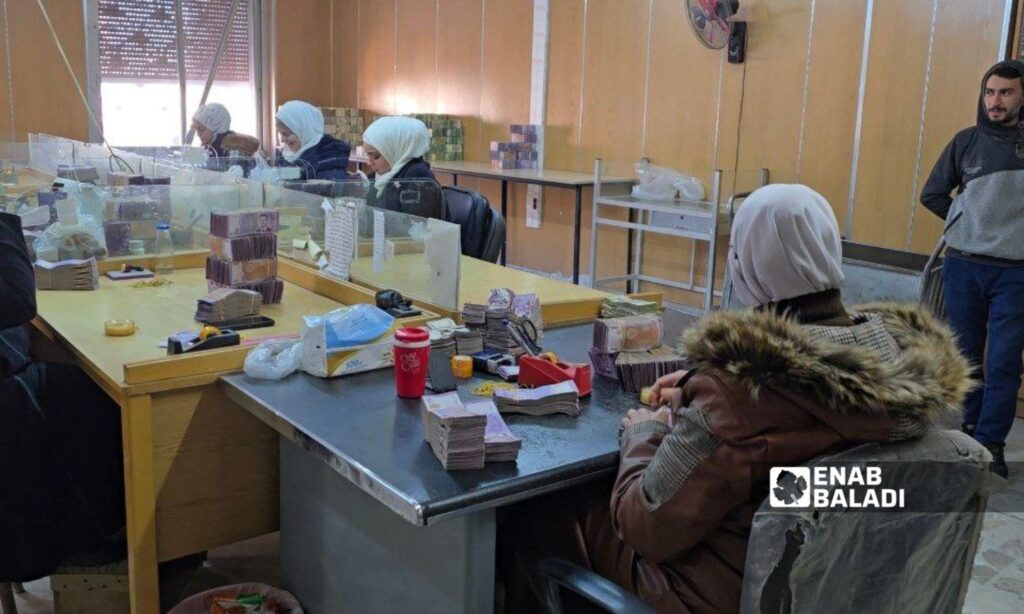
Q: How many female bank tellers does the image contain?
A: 4